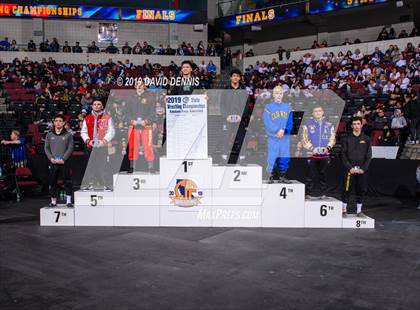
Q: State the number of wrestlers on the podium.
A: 8